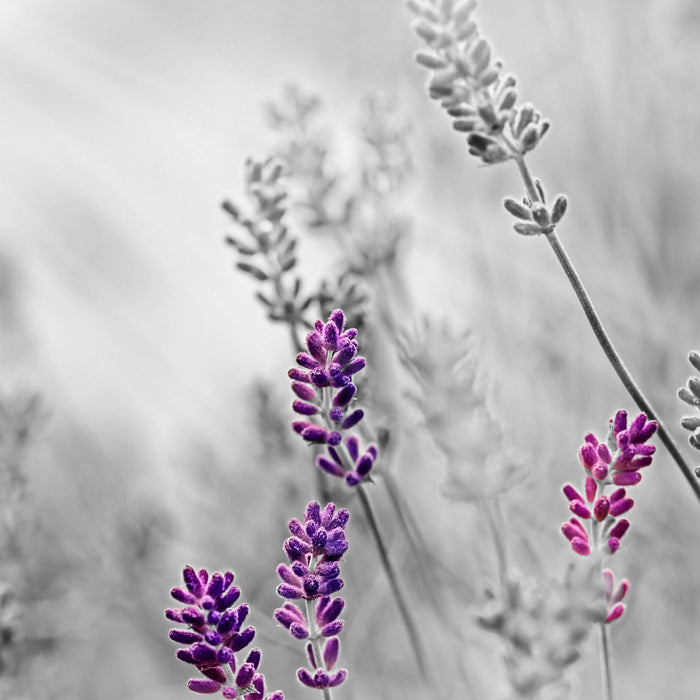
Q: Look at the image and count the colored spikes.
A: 4